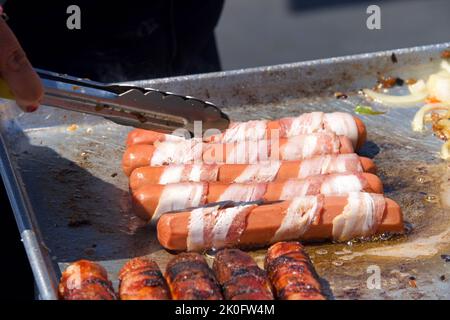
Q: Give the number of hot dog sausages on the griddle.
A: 10